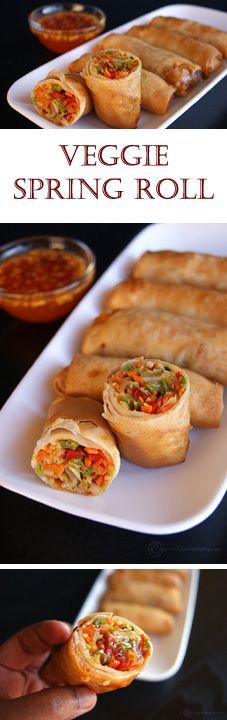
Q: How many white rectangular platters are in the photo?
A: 3